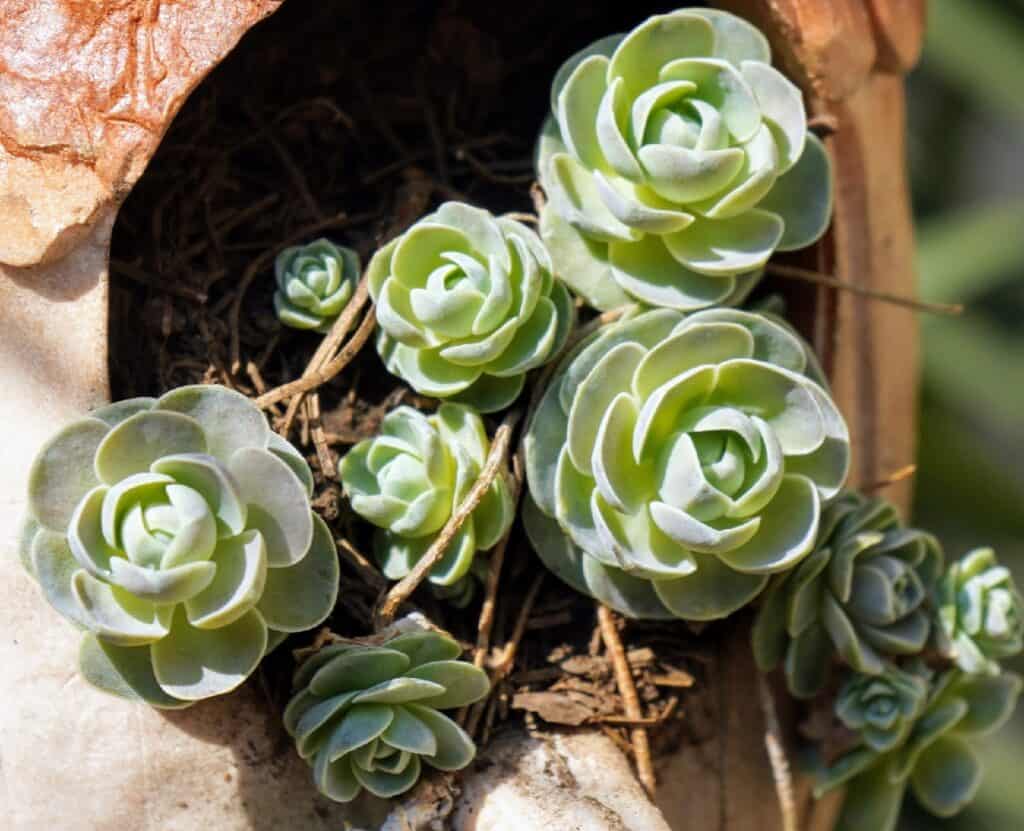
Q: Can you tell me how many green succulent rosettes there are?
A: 10